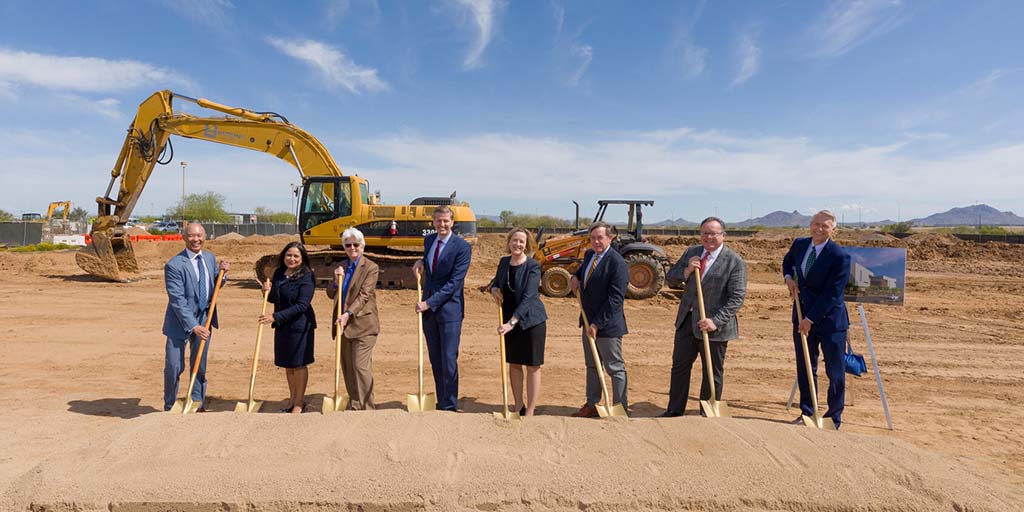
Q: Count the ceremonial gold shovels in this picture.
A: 8